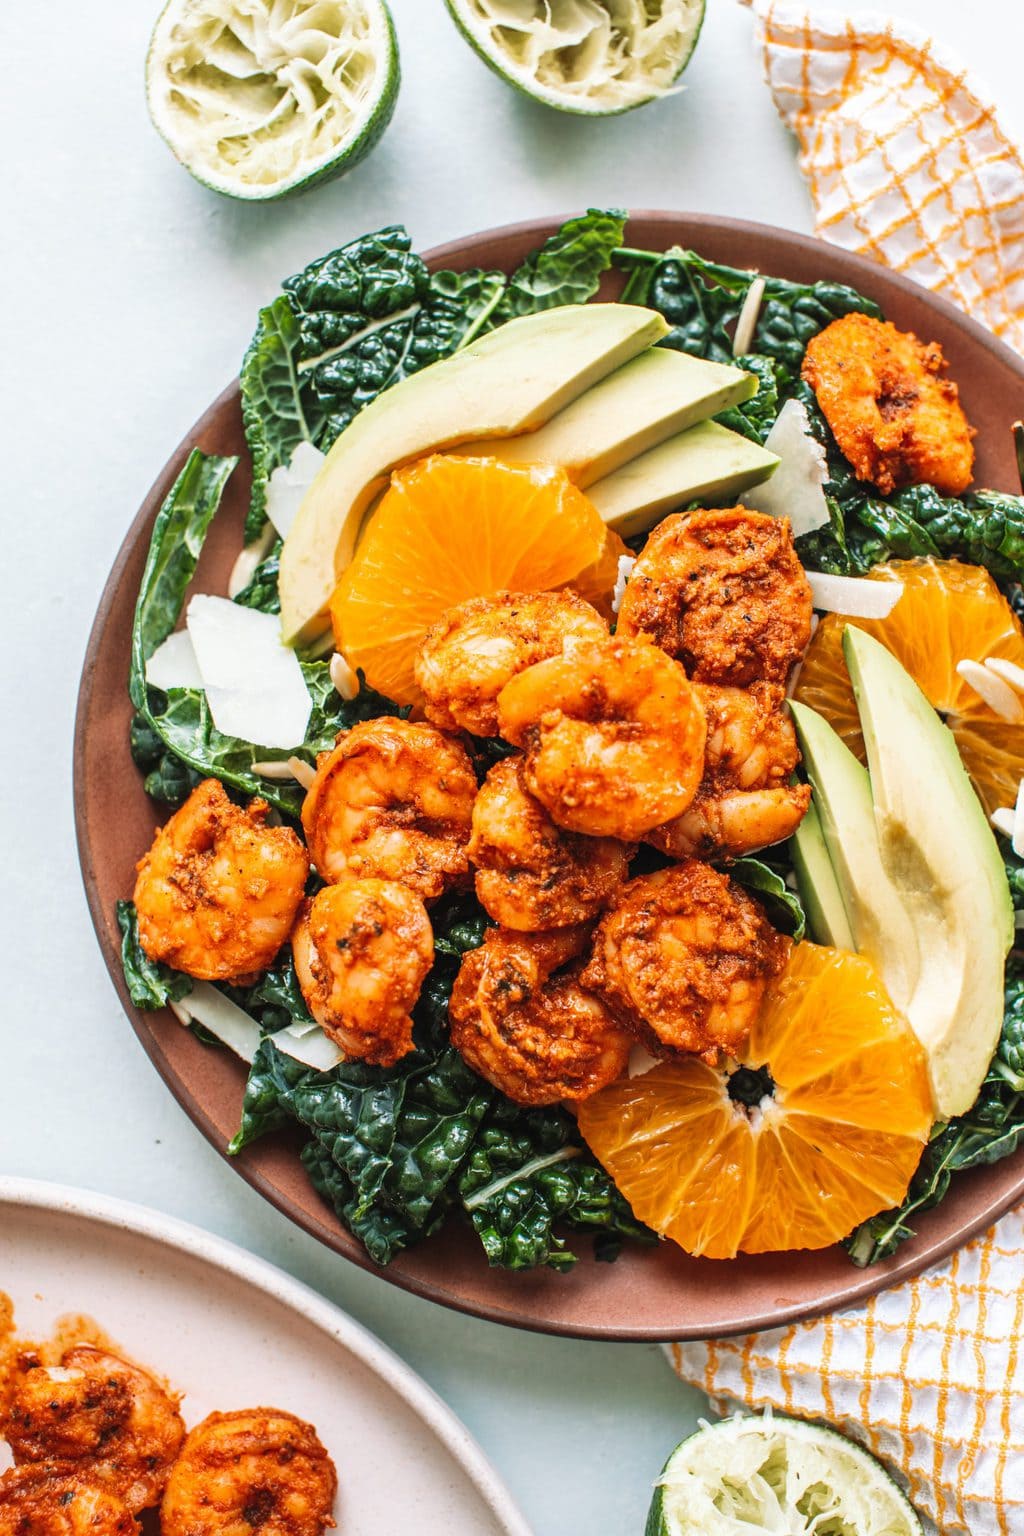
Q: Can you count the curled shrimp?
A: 14